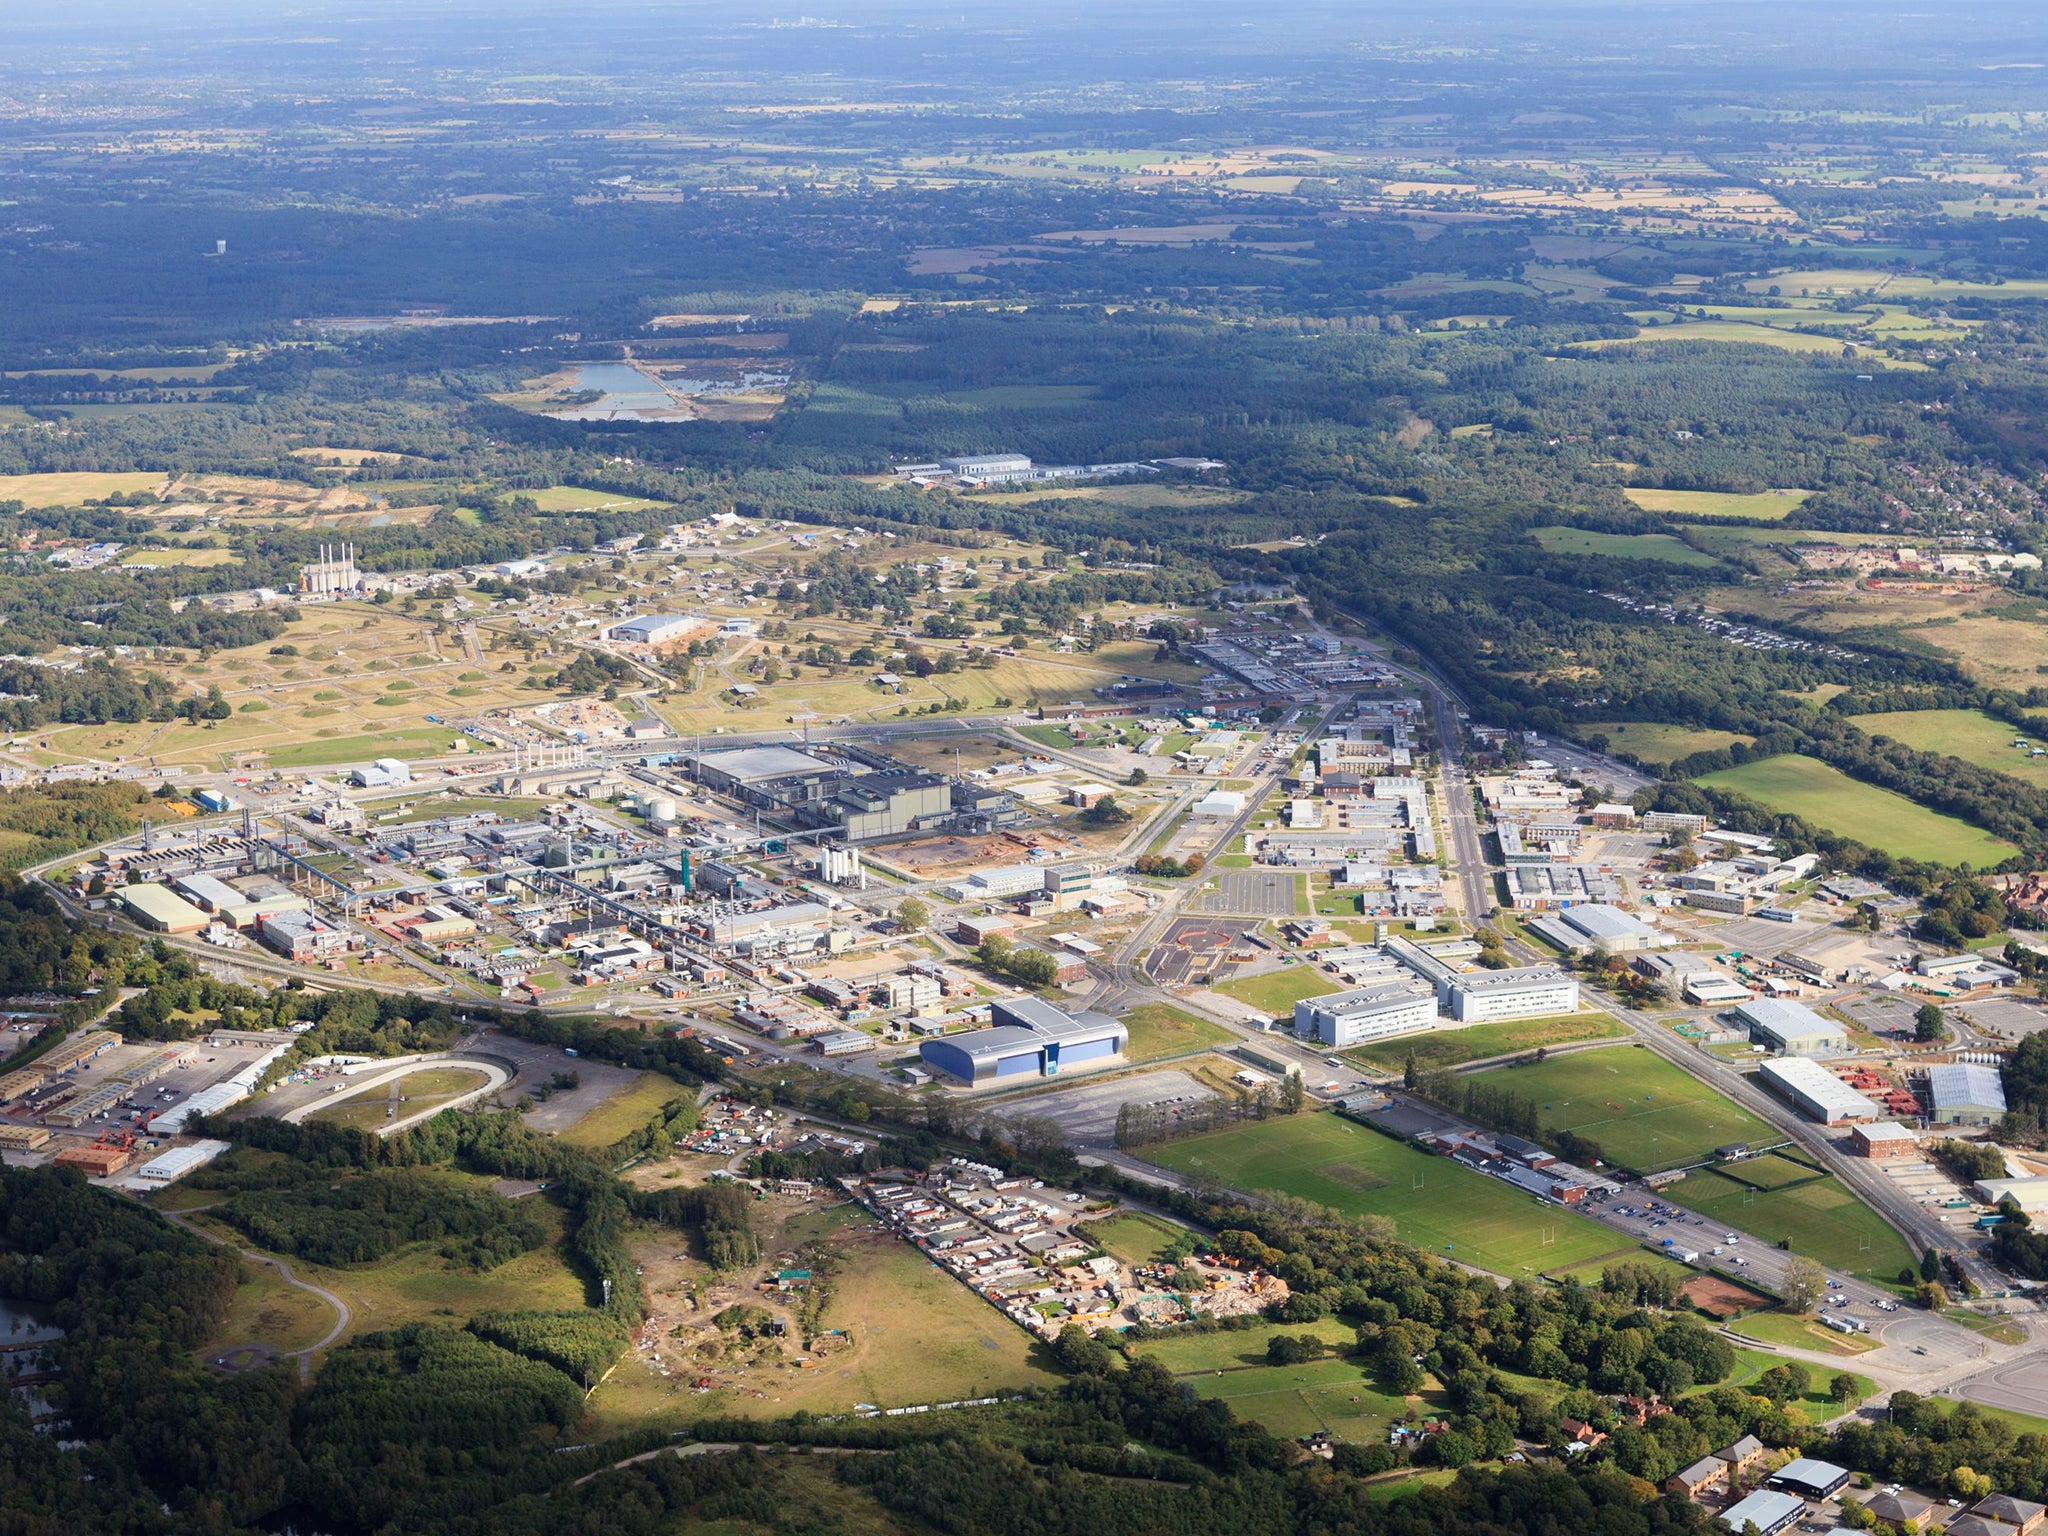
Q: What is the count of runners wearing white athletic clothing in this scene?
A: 0